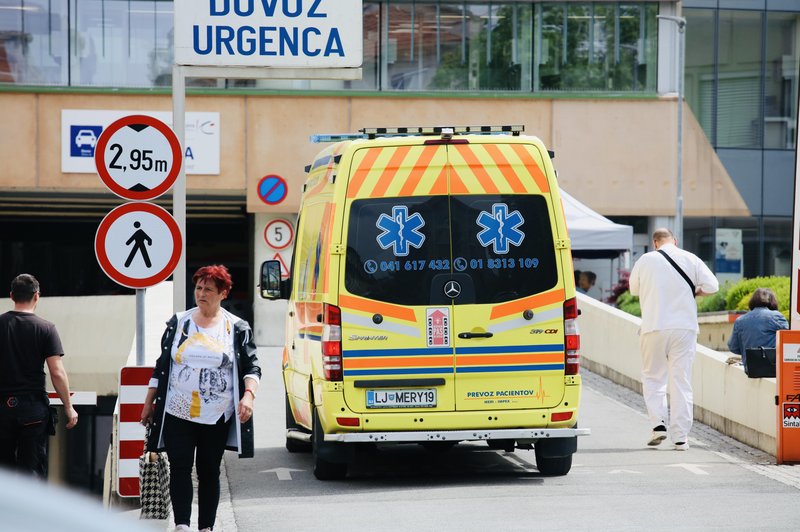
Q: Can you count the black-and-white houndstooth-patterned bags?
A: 1